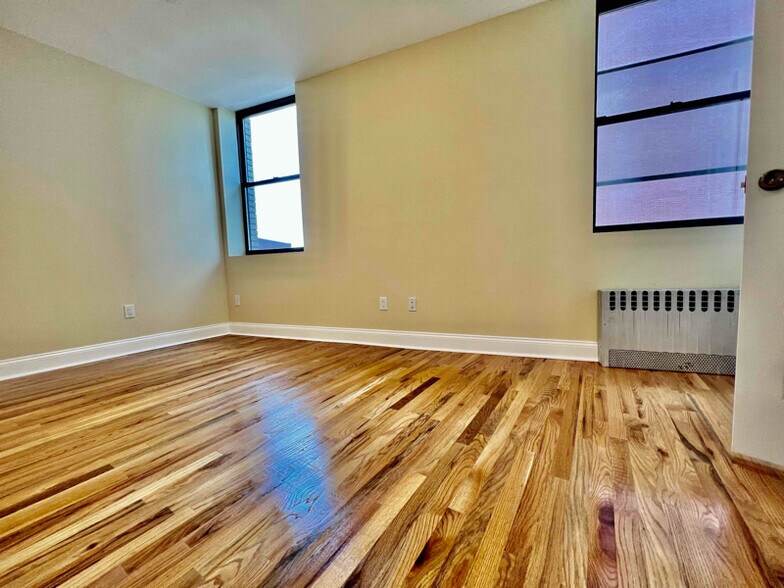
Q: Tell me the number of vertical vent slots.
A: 11